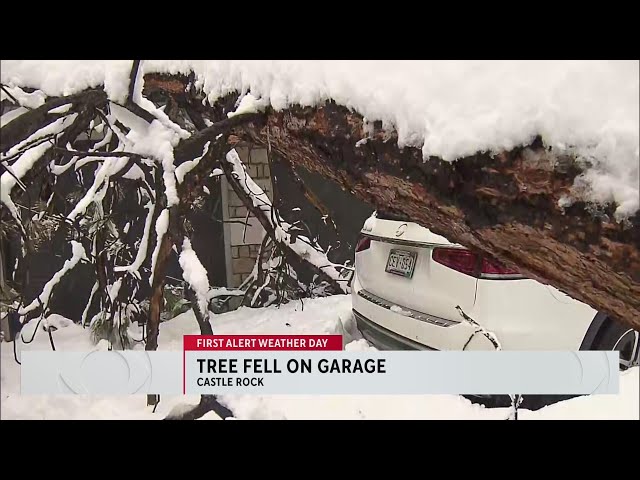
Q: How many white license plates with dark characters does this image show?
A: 1